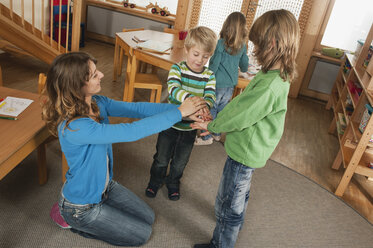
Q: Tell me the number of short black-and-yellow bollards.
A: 0